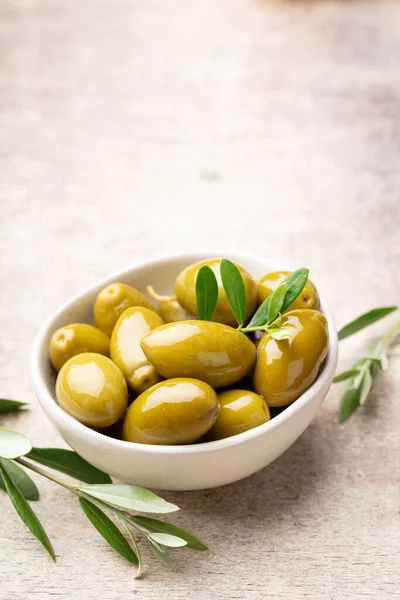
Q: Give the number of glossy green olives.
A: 11